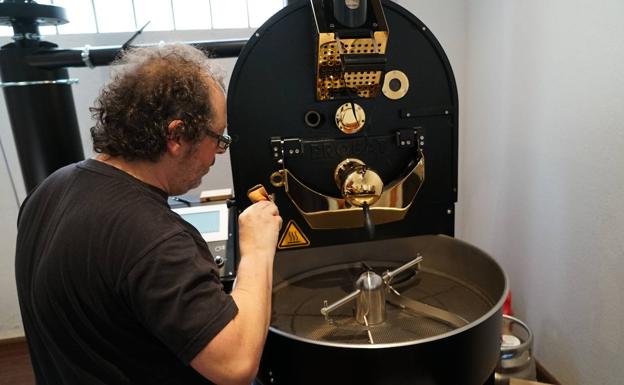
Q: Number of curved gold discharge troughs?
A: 1